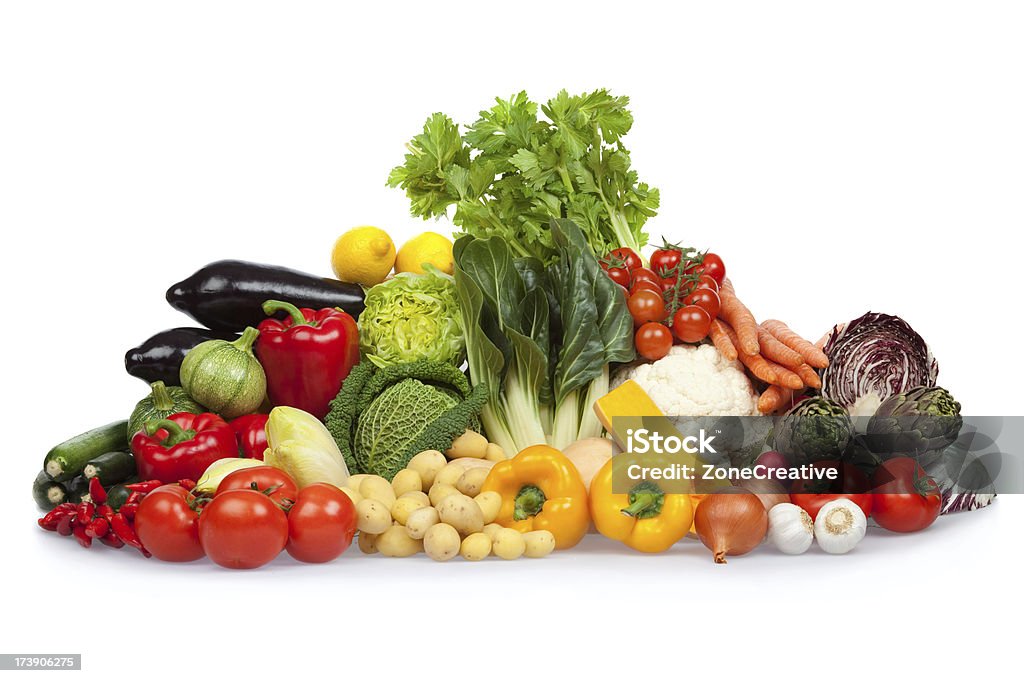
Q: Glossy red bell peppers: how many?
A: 3